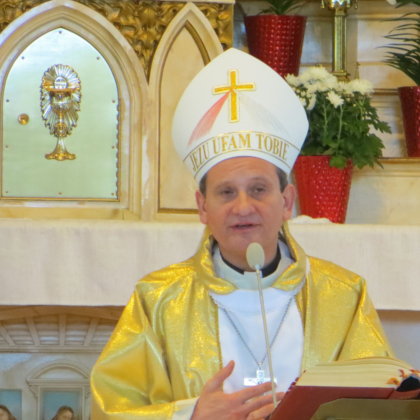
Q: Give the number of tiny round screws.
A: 10